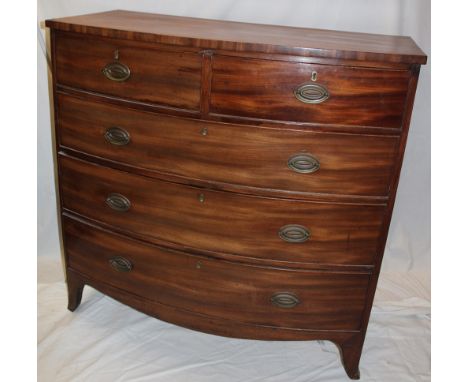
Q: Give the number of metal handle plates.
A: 8